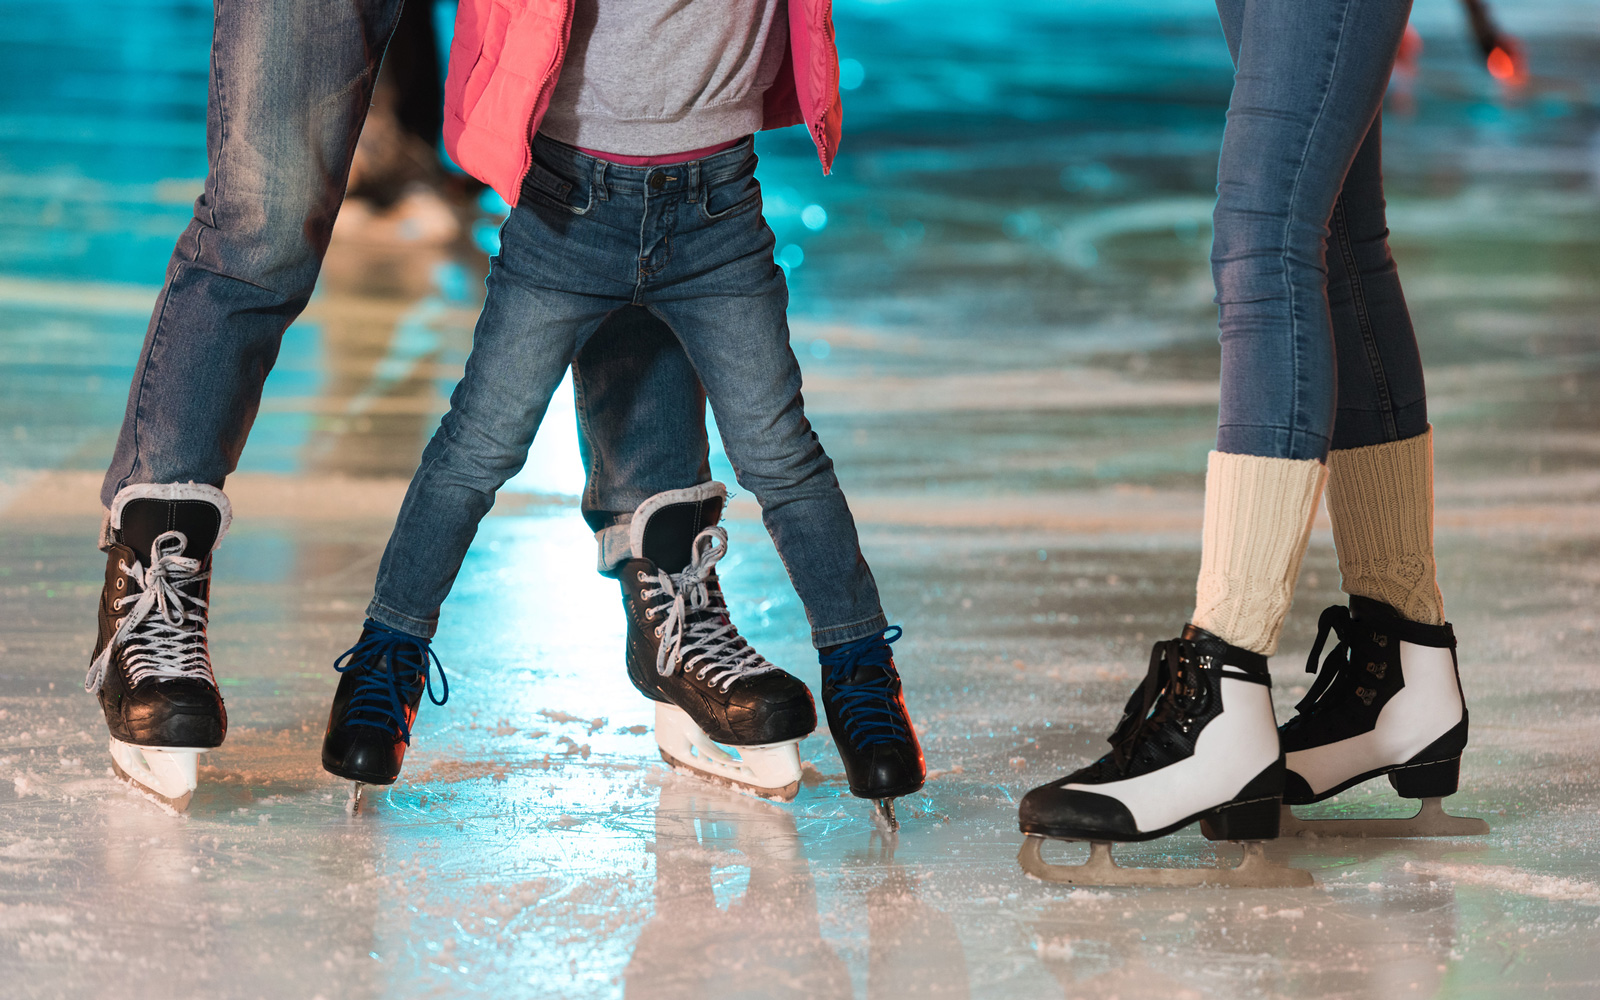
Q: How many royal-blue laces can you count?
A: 2